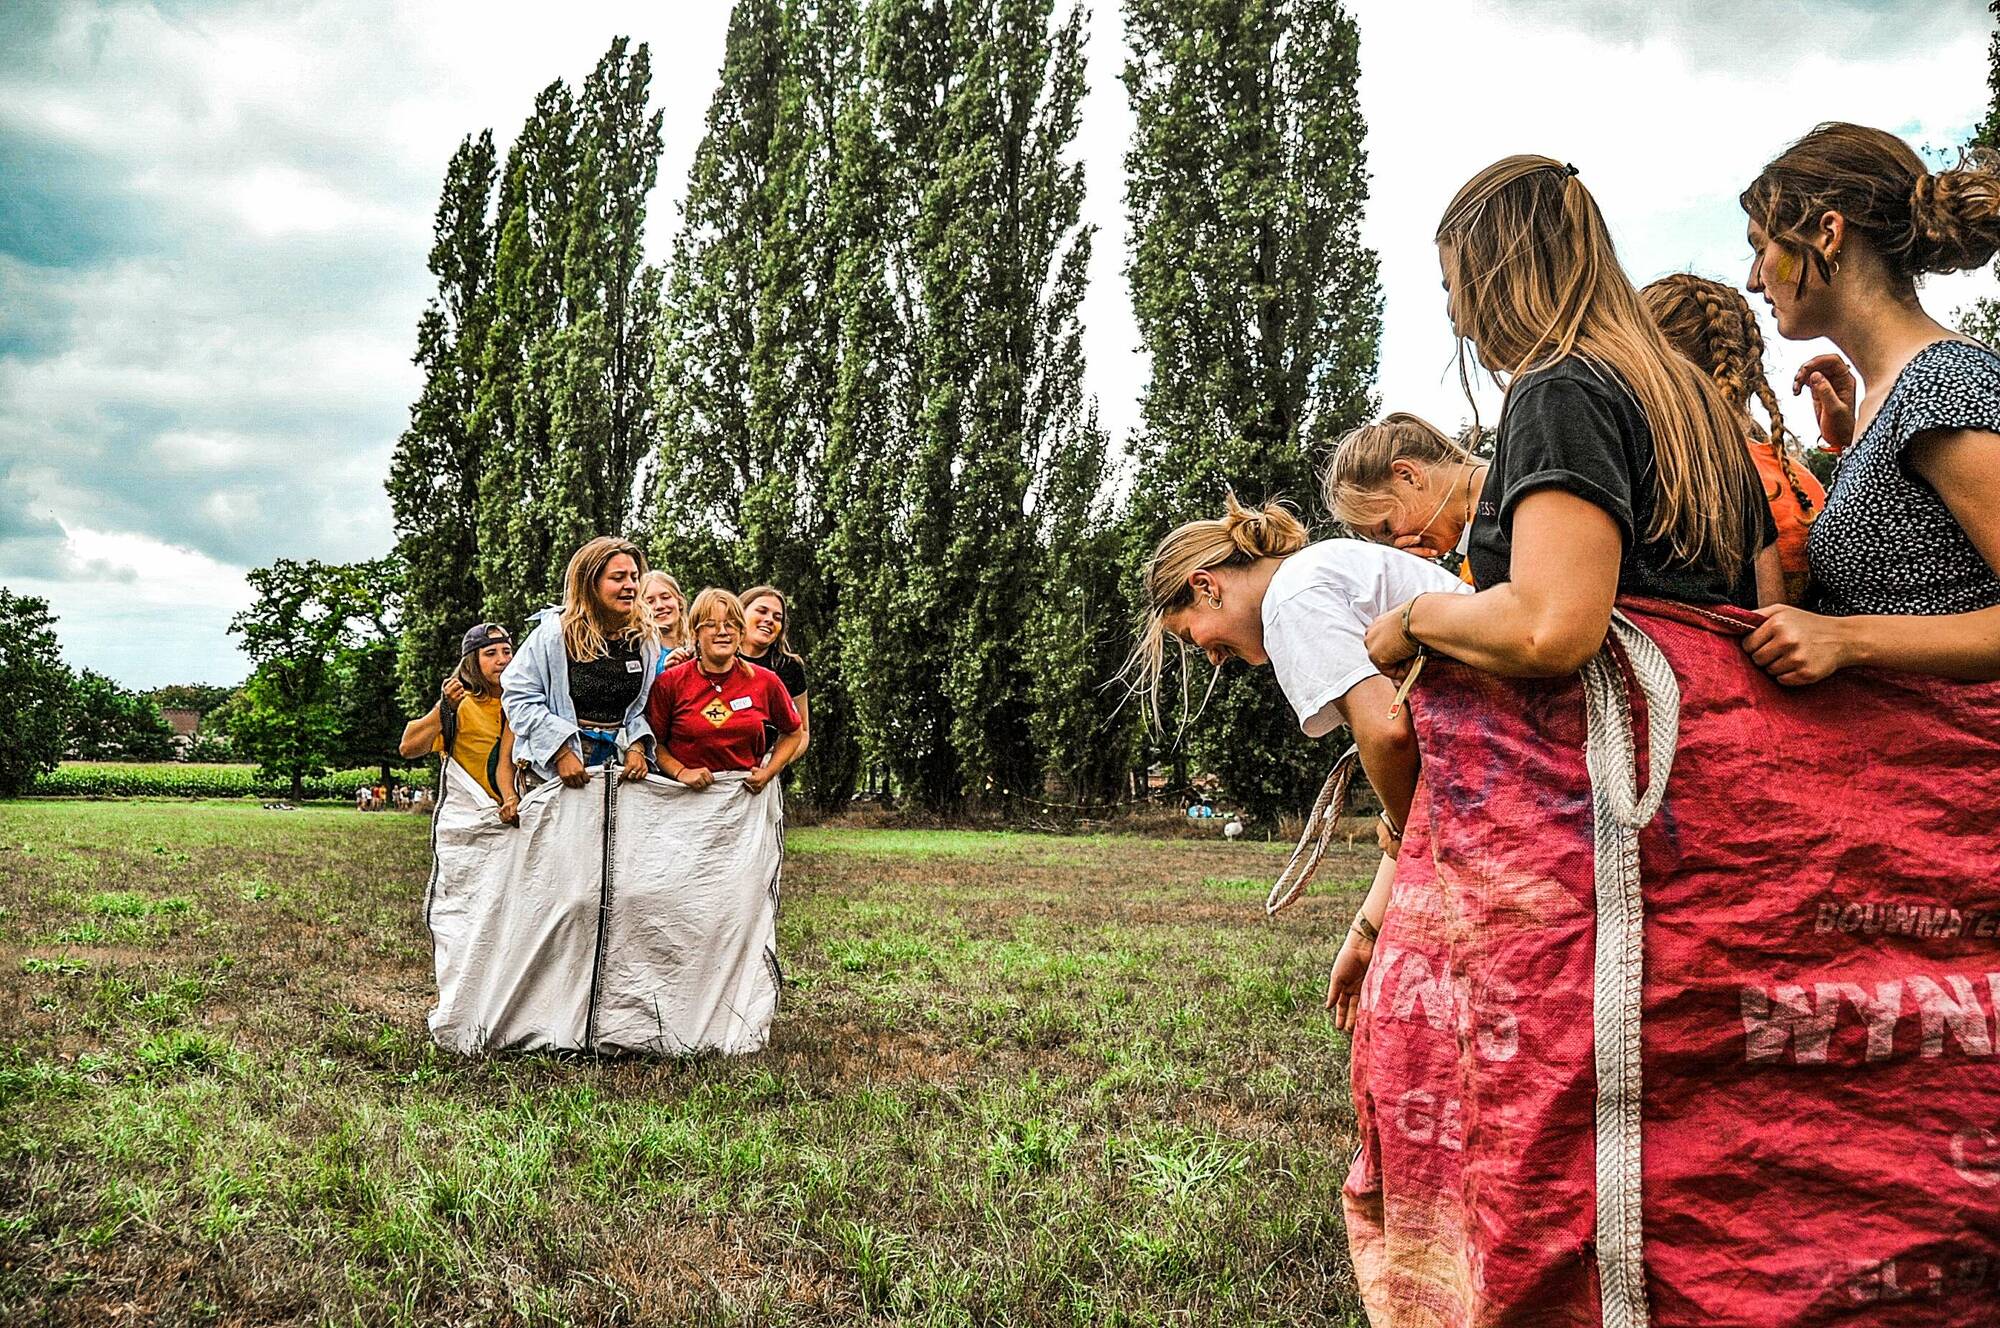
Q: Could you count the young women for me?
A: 10